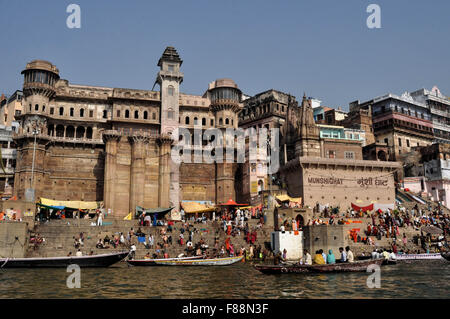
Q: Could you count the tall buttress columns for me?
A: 3